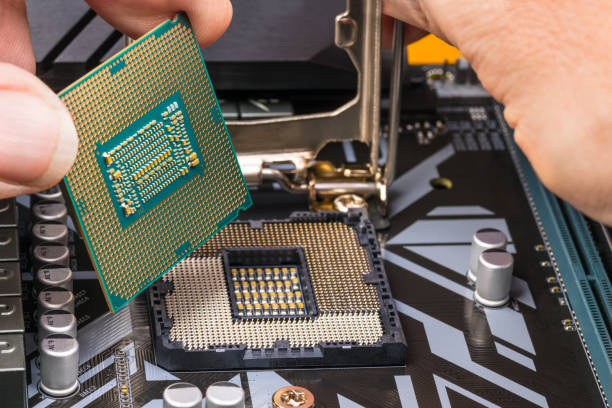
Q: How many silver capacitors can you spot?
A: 12